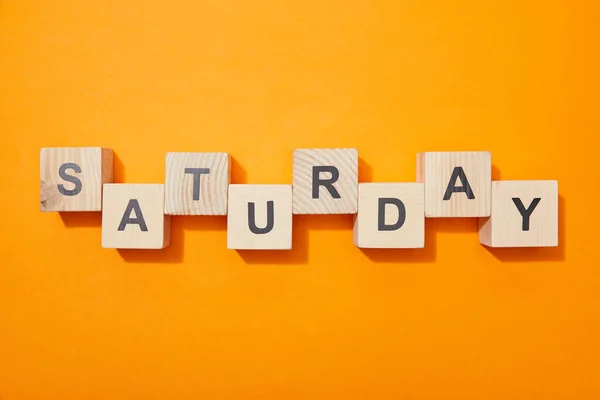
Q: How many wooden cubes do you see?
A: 8